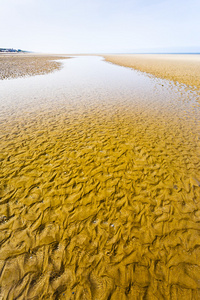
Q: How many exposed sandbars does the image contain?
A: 2